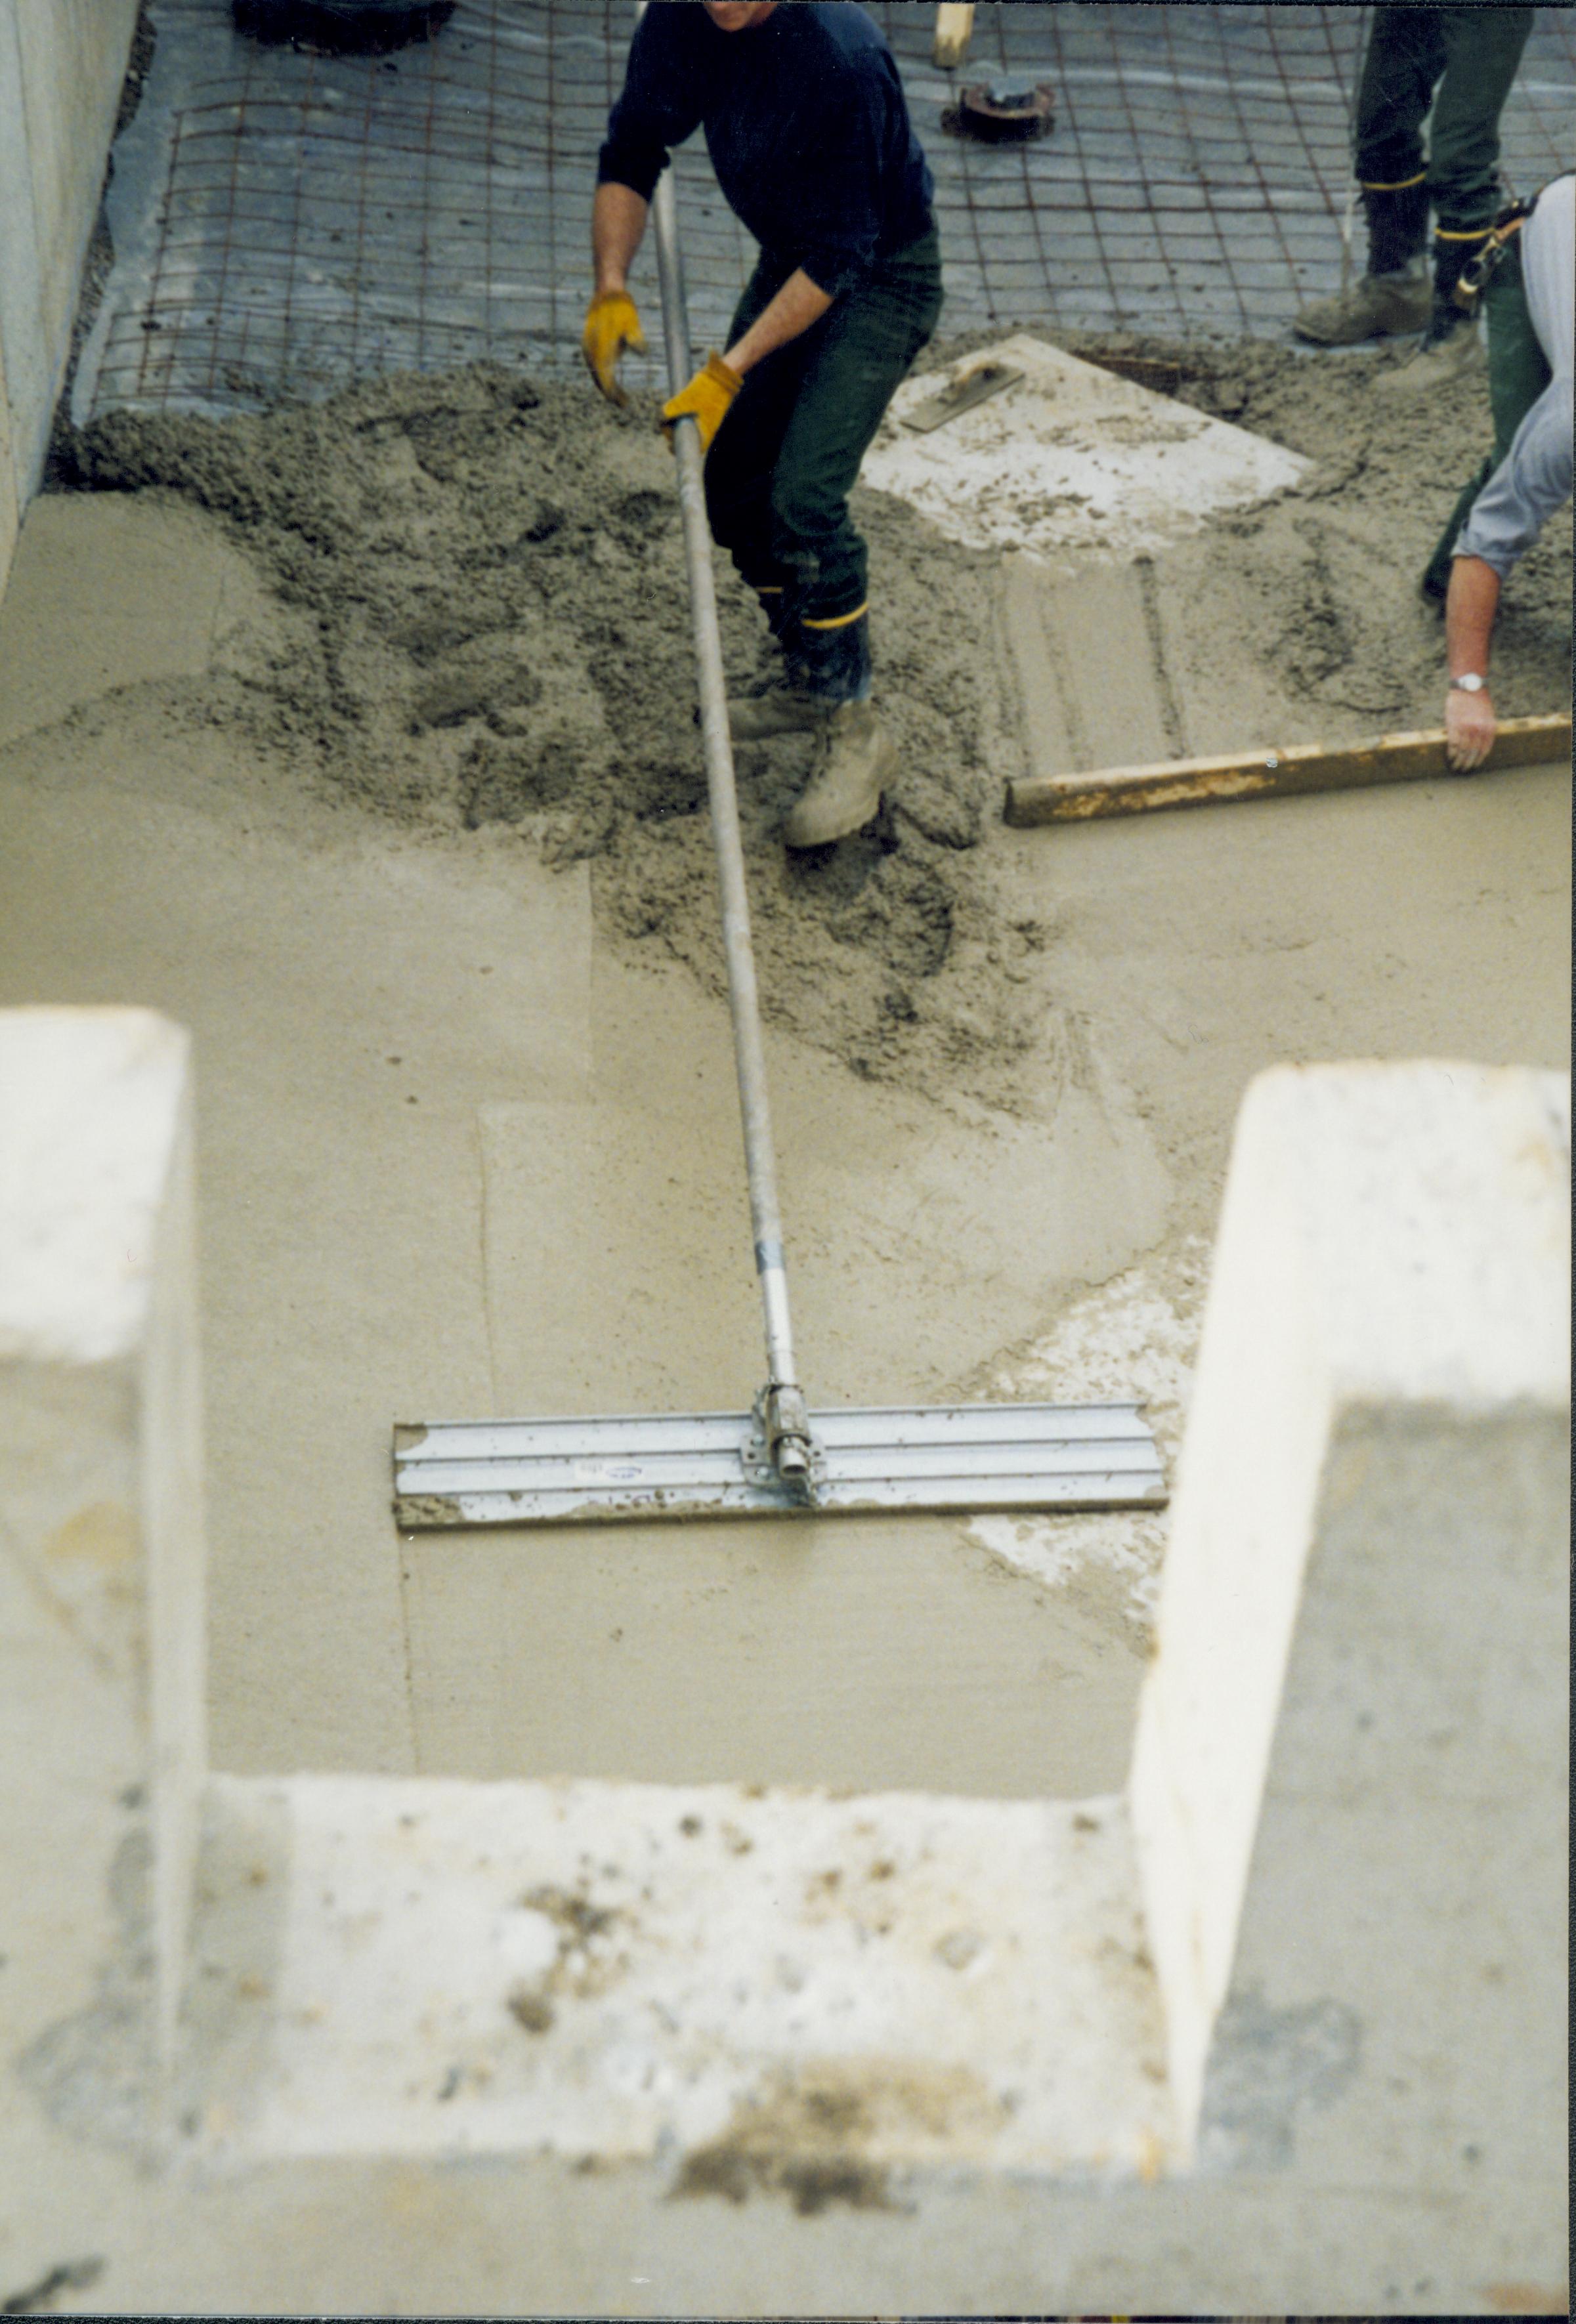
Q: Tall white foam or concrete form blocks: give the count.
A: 2